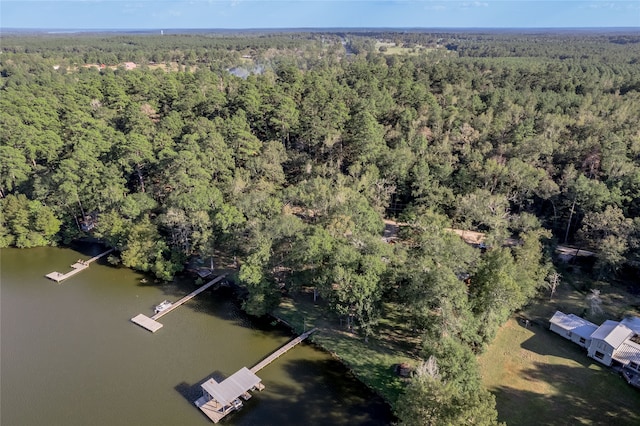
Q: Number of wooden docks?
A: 3